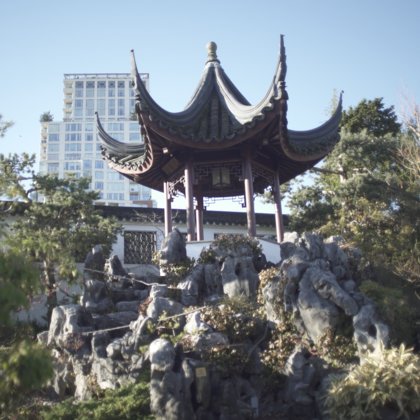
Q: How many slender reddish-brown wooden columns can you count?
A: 5